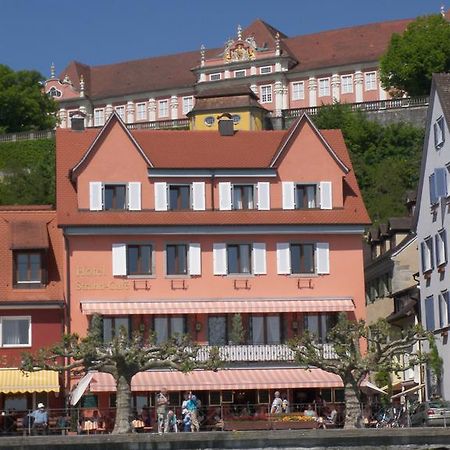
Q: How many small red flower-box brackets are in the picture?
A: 4